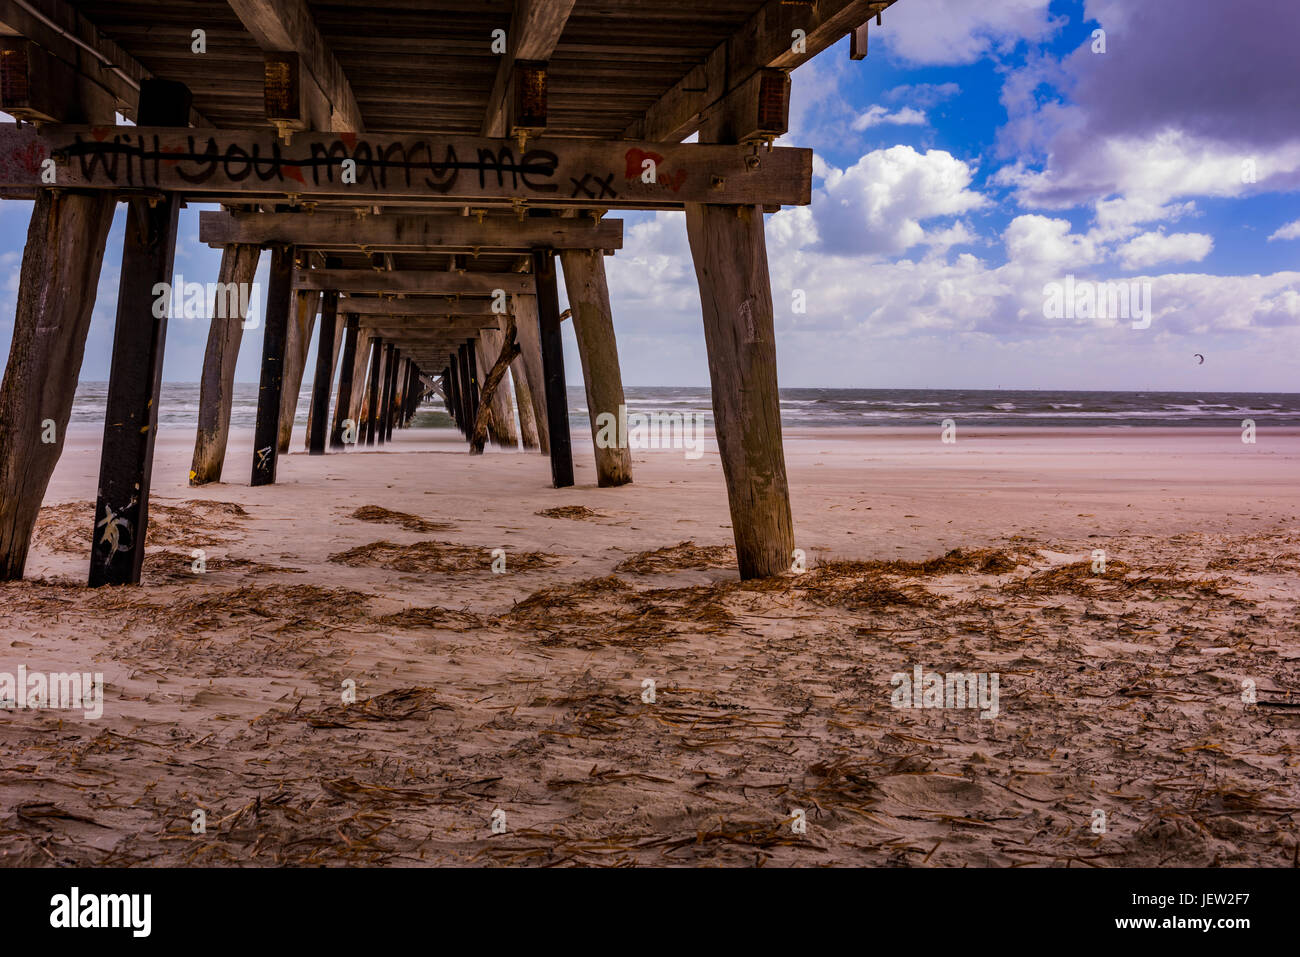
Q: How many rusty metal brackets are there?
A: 4